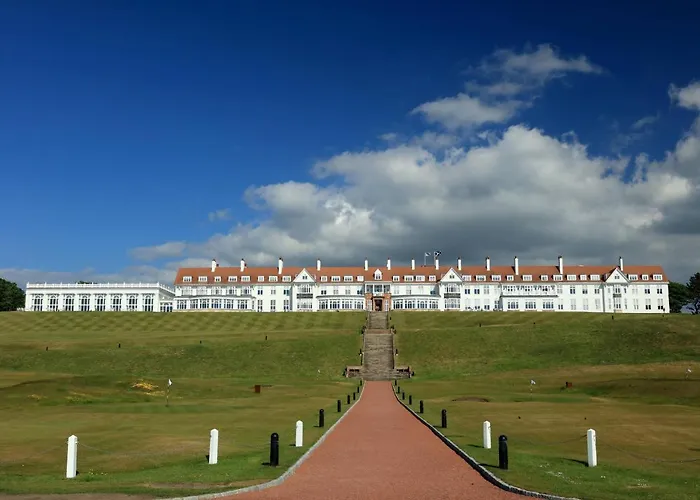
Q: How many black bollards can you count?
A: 14